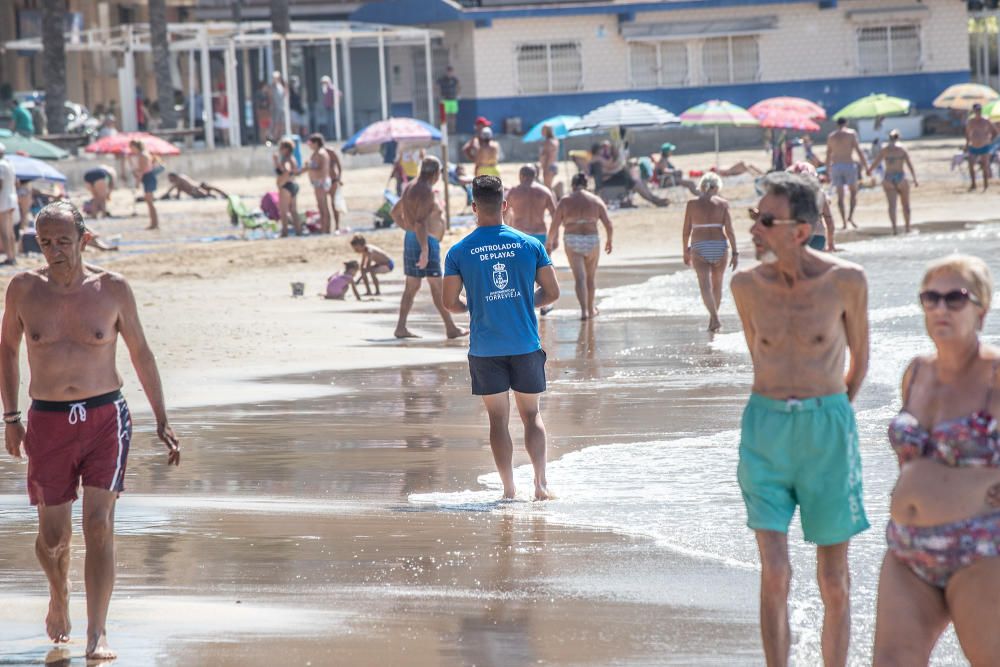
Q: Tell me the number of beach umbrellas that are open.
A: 12